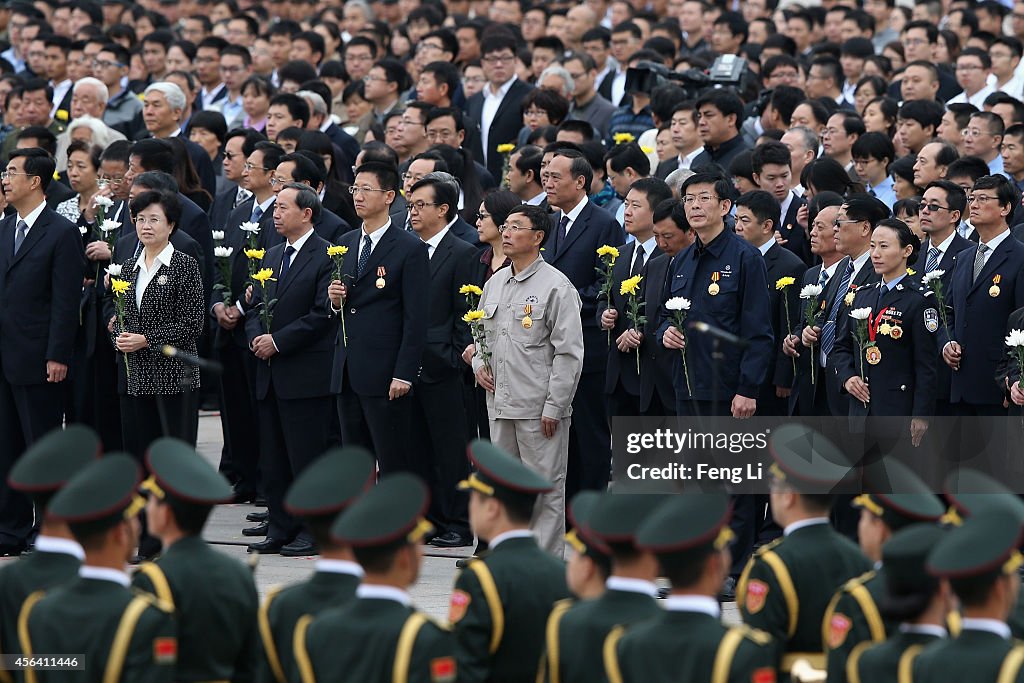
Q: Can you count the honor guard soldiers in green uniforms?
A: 14